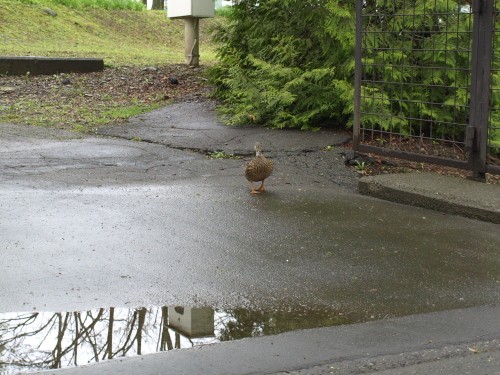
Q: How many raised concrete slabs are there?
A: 2